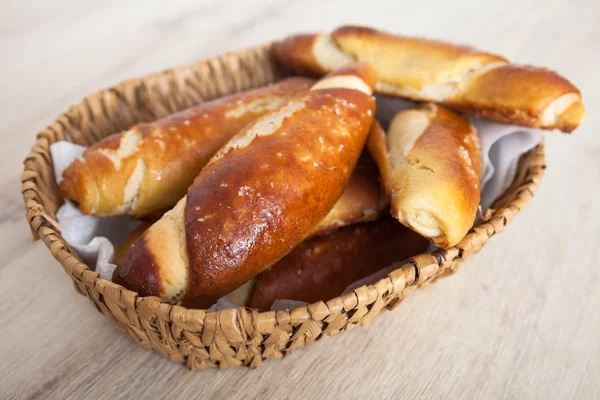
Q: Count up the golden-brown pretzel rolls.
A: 6